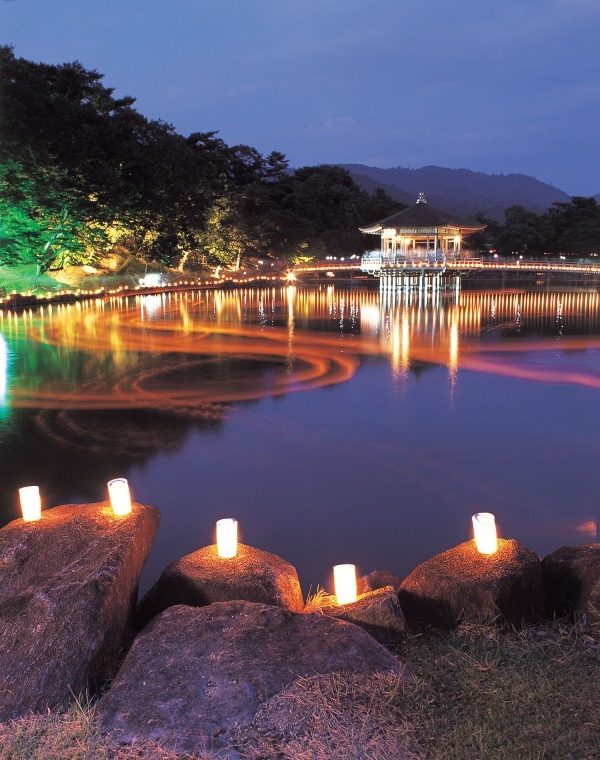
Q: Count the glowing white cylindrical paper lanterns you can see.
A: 5